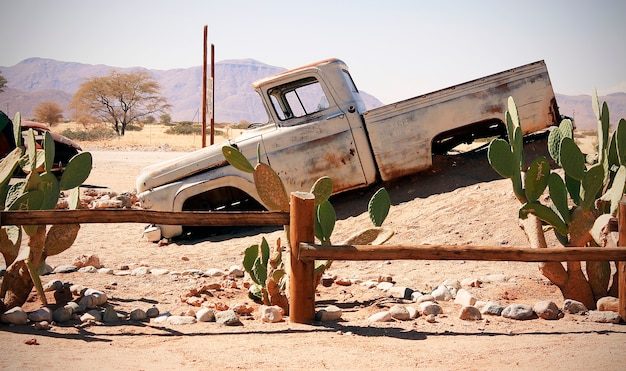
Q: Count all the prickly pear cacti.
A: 3